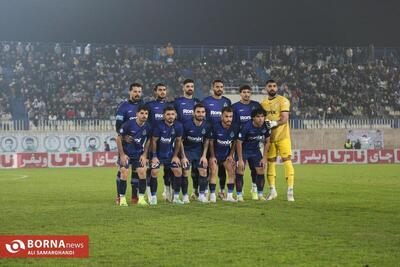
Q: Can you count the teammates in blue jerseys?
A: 10